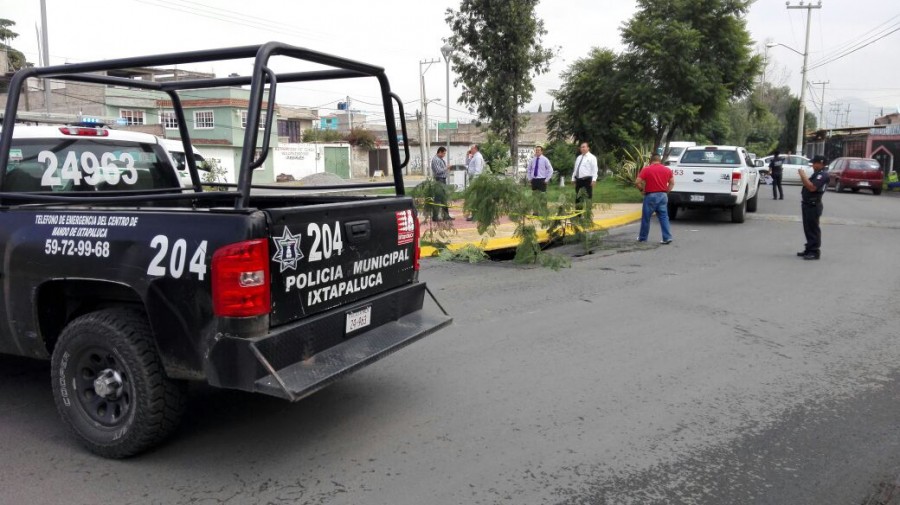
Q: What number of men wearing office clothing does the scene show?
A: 4